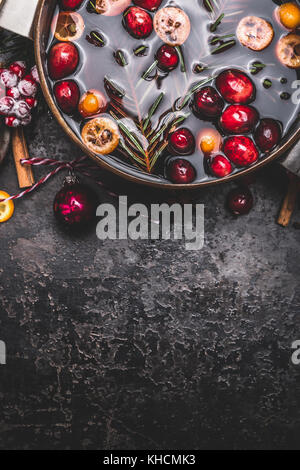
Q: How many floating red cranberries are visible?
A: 14